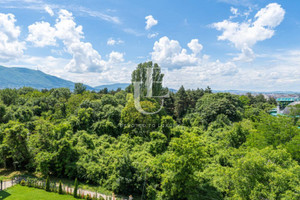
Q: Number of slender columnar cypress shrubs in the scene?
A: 3